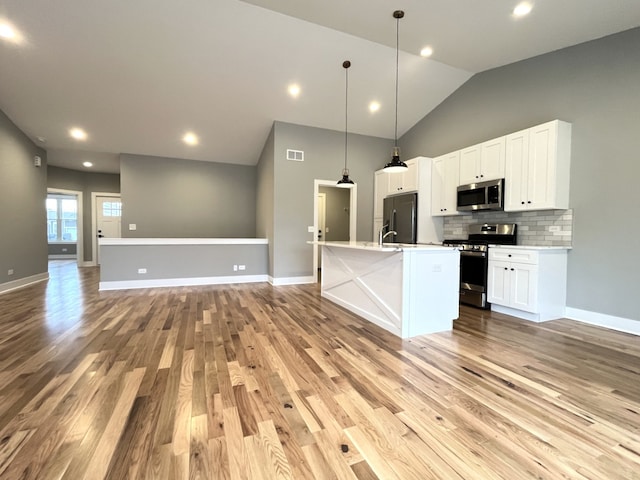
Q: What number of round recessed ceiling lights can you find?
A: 8